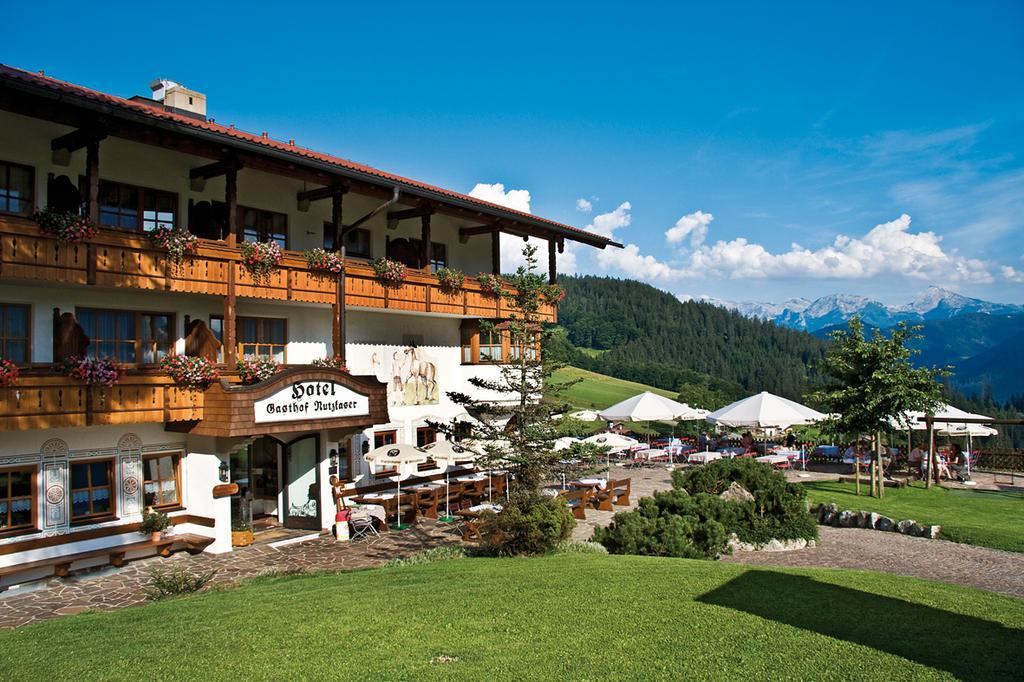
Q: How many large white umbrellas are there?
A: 3